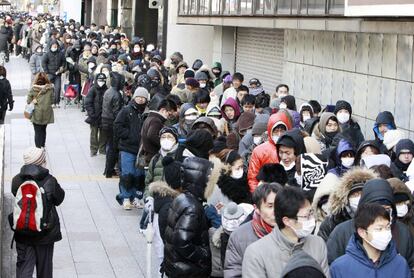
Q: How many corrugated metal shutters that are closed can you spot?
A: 1